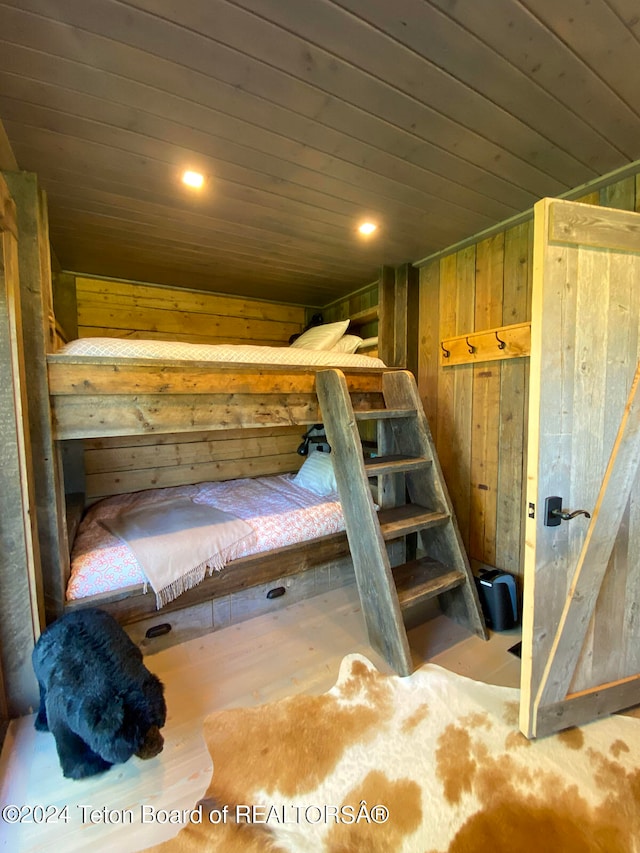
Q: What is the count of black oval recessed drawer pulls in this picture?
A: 2